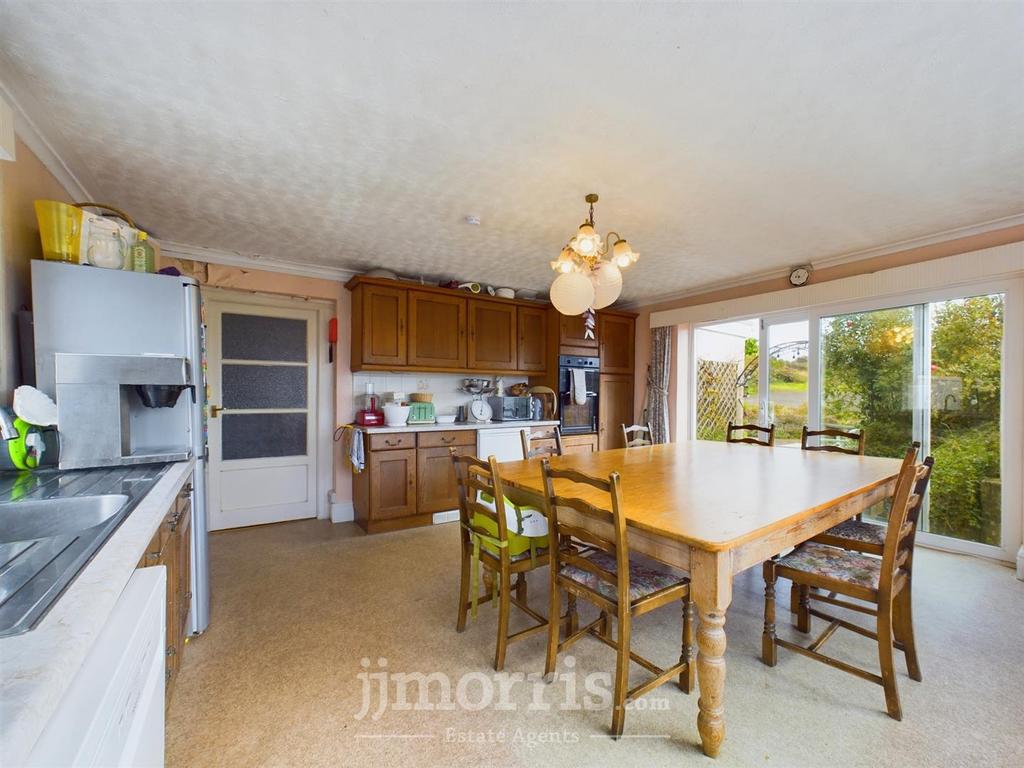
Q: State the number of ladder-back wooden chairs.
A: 8